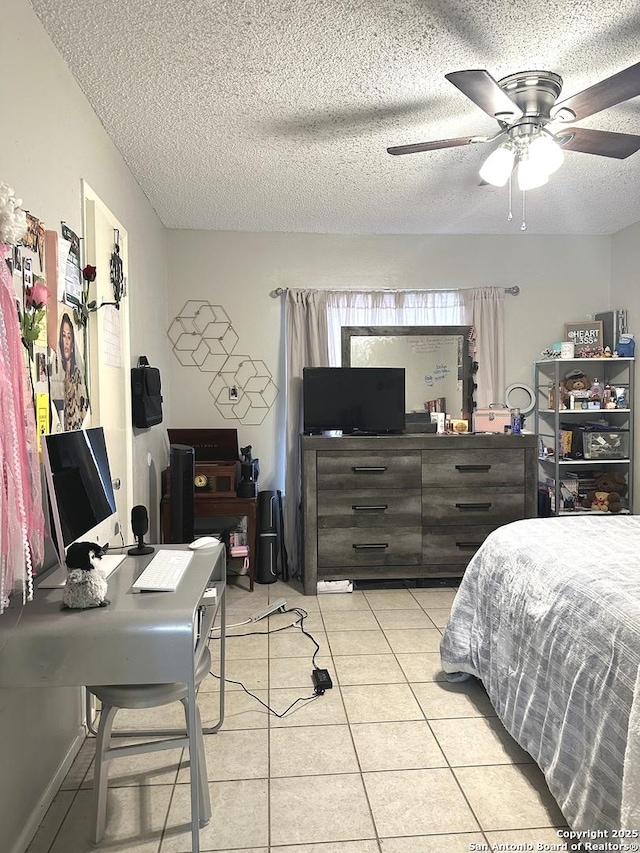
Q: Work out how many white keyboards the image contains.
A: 1